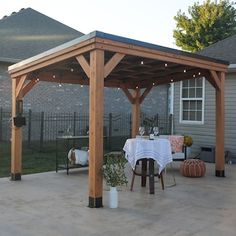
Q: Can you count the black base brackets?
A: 3